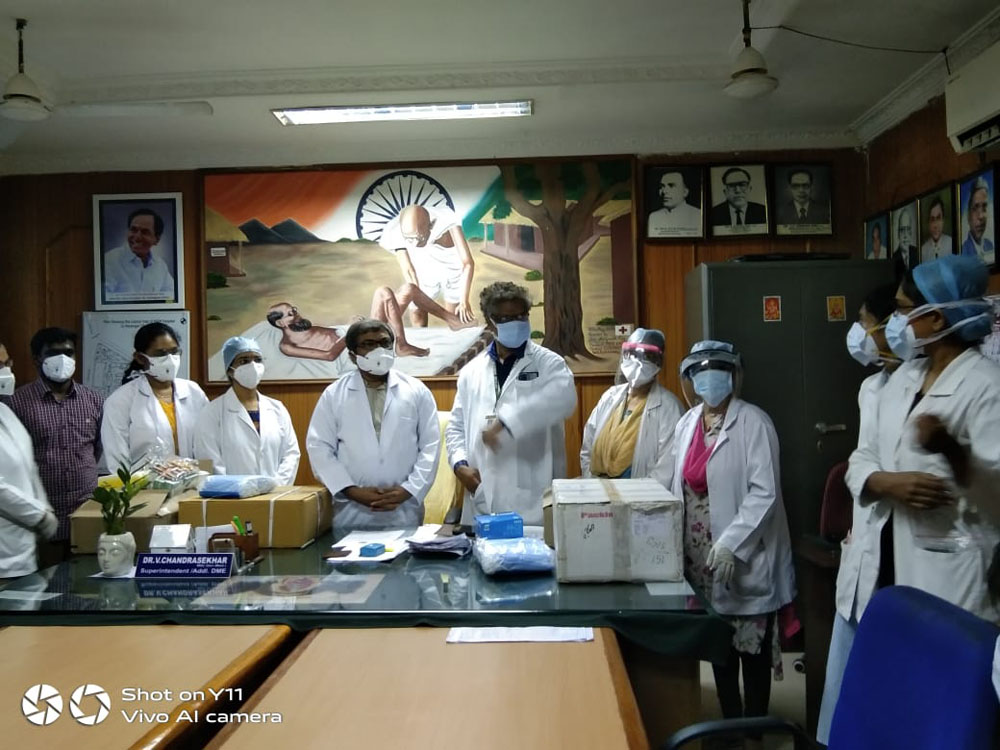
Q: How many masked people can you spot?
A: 10